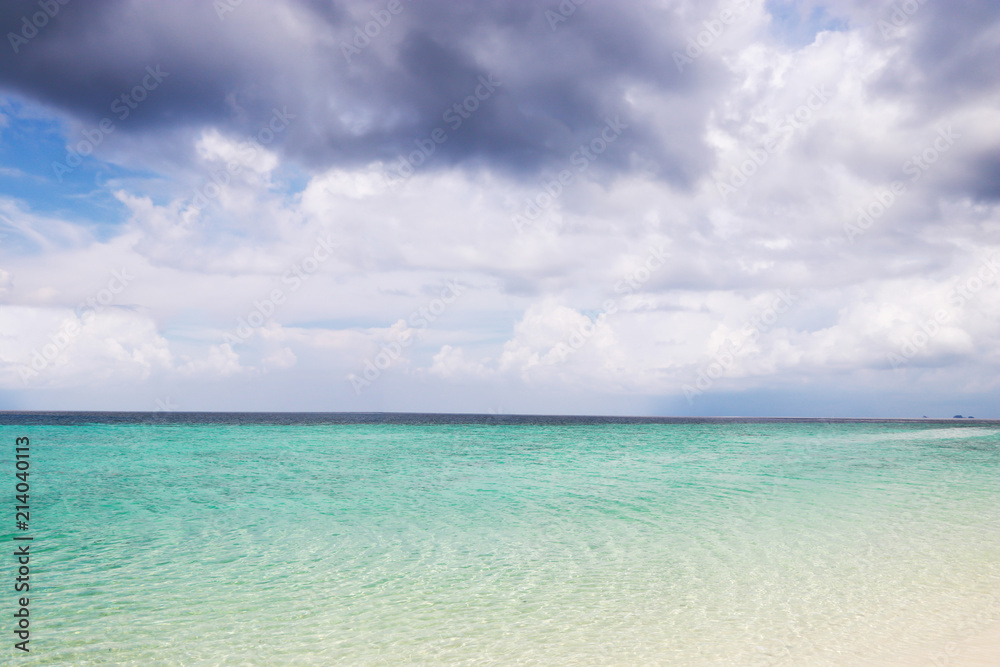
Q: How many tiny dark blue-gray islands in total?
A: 3